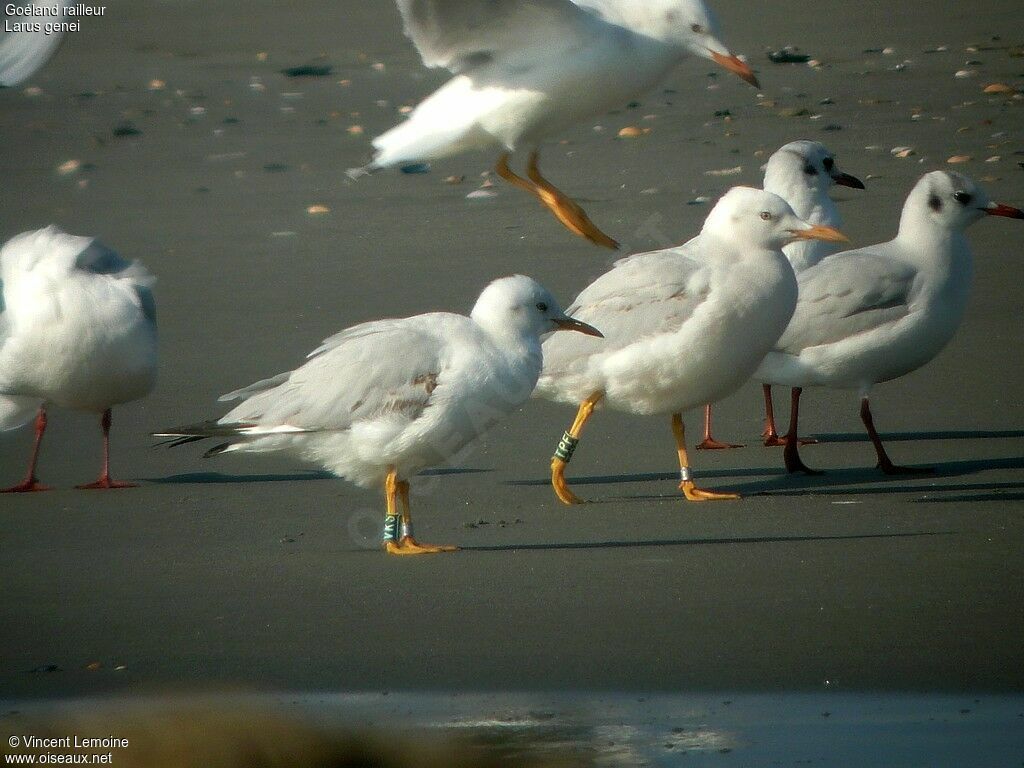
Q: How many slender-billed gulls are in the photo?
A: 3